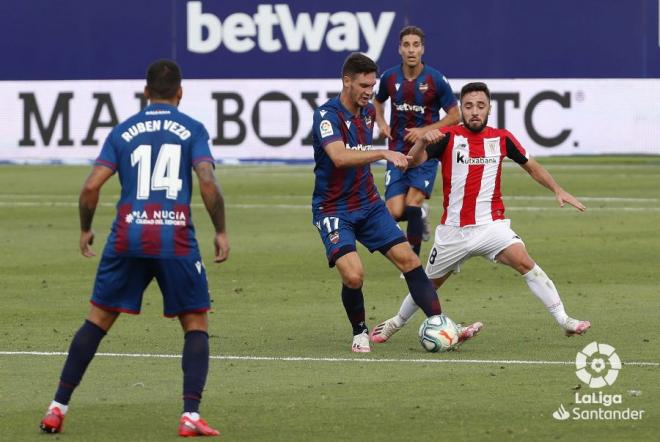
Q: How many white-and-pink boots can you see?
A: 4